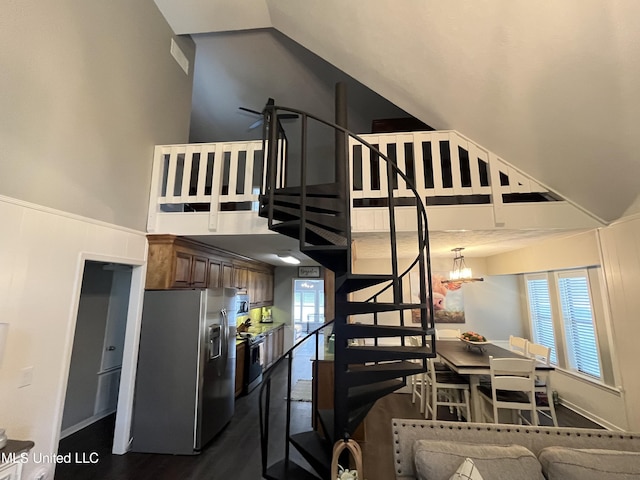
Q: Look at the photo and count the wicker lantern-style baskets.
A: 1